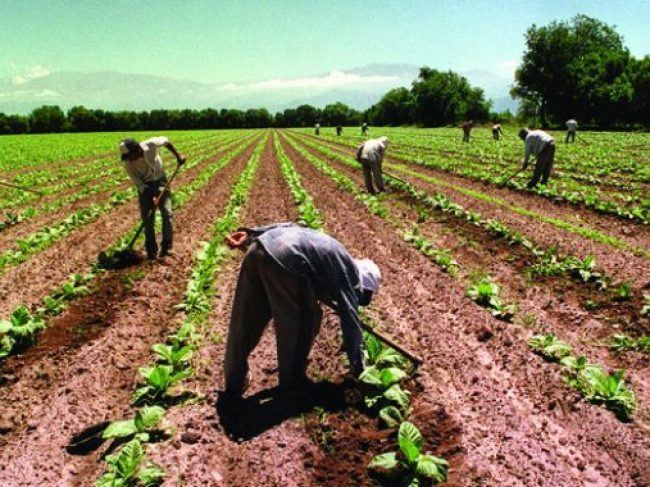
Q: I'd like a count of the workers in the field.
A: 10